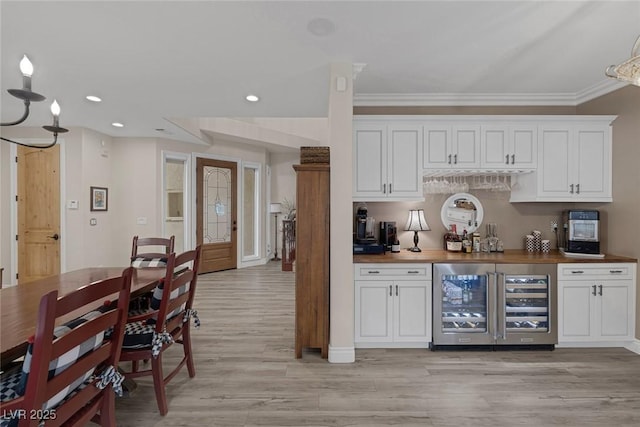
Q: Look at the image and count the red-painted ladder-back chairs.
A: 3